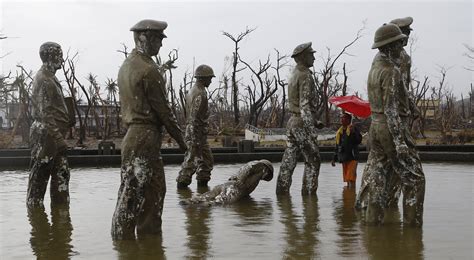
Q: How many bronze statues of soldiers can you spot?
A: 7